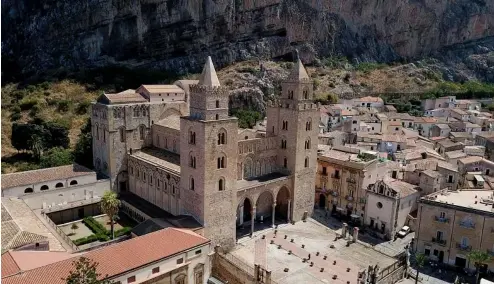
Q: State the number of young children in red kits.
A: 0